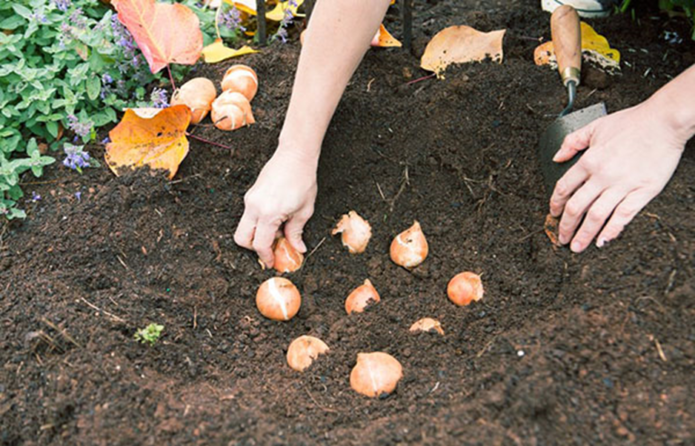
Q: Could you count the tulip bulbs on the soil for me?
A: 12